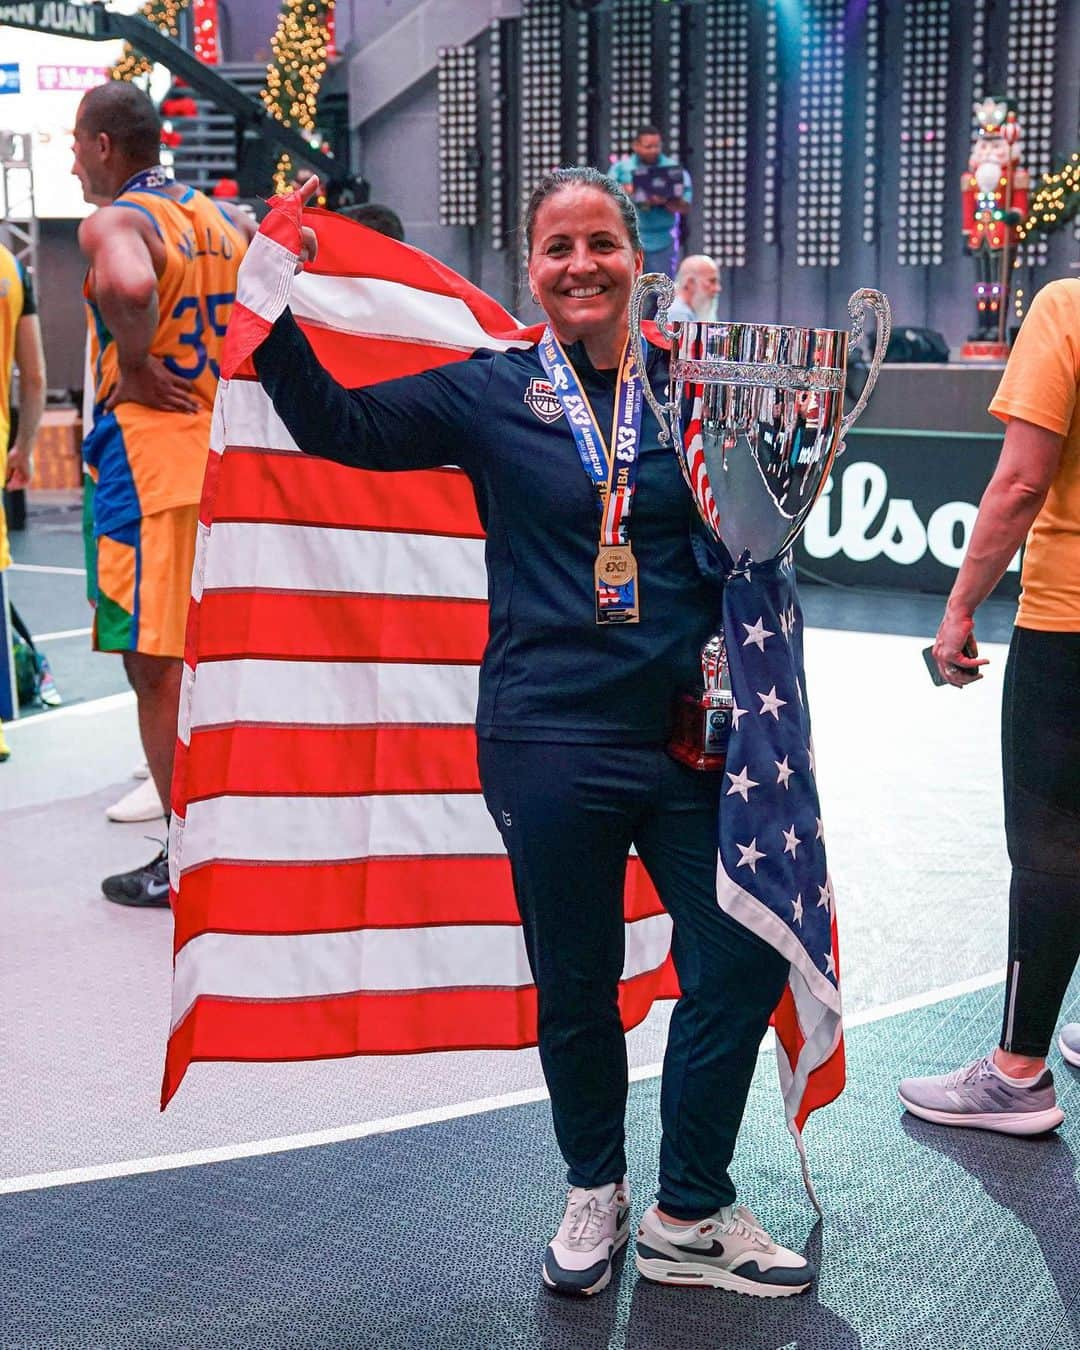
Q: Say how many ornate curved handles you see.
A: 2